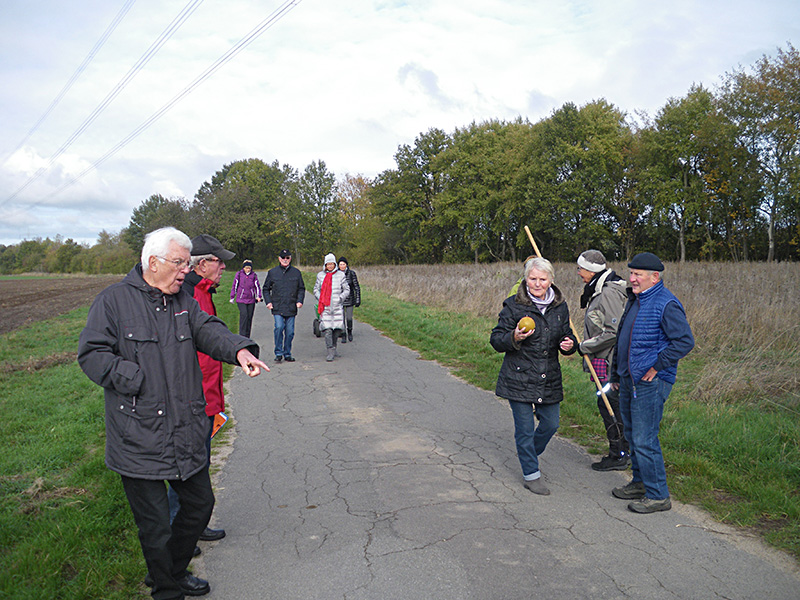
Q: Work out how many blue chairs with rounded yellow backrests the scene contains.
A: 0